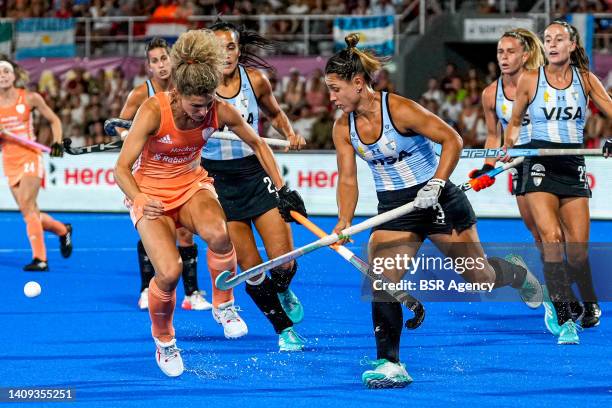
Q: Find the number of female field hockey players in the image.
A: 7